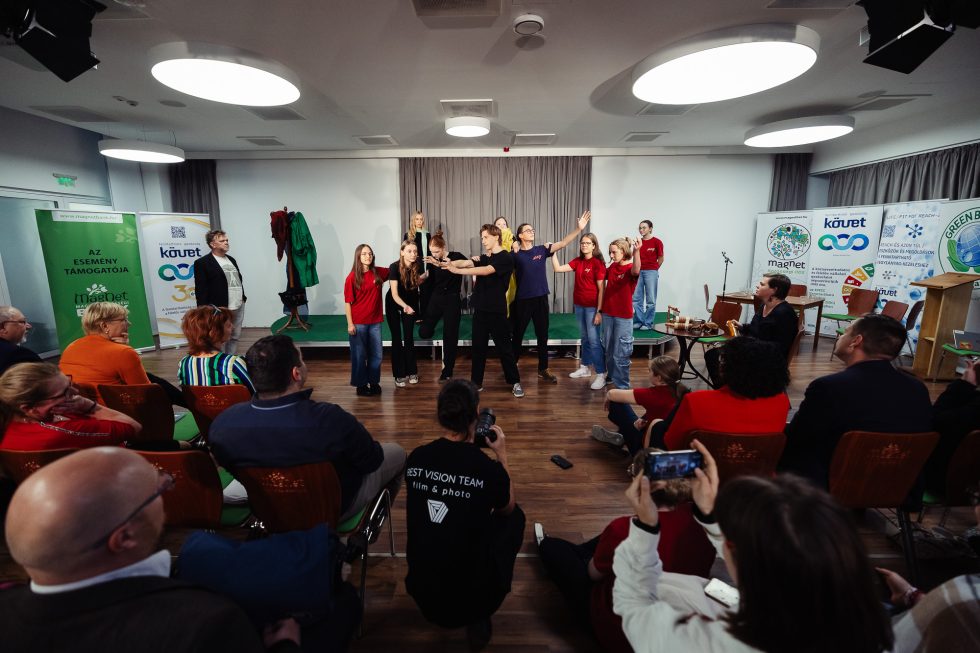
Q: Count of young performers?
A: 10